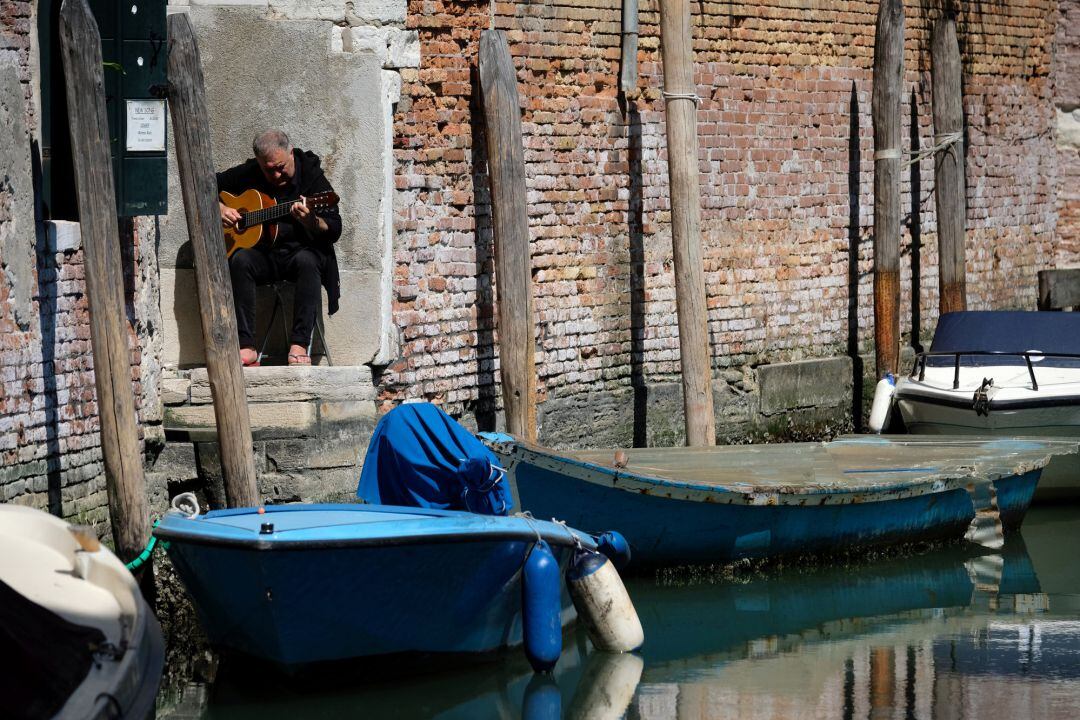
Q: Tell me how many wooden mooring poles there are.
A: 6